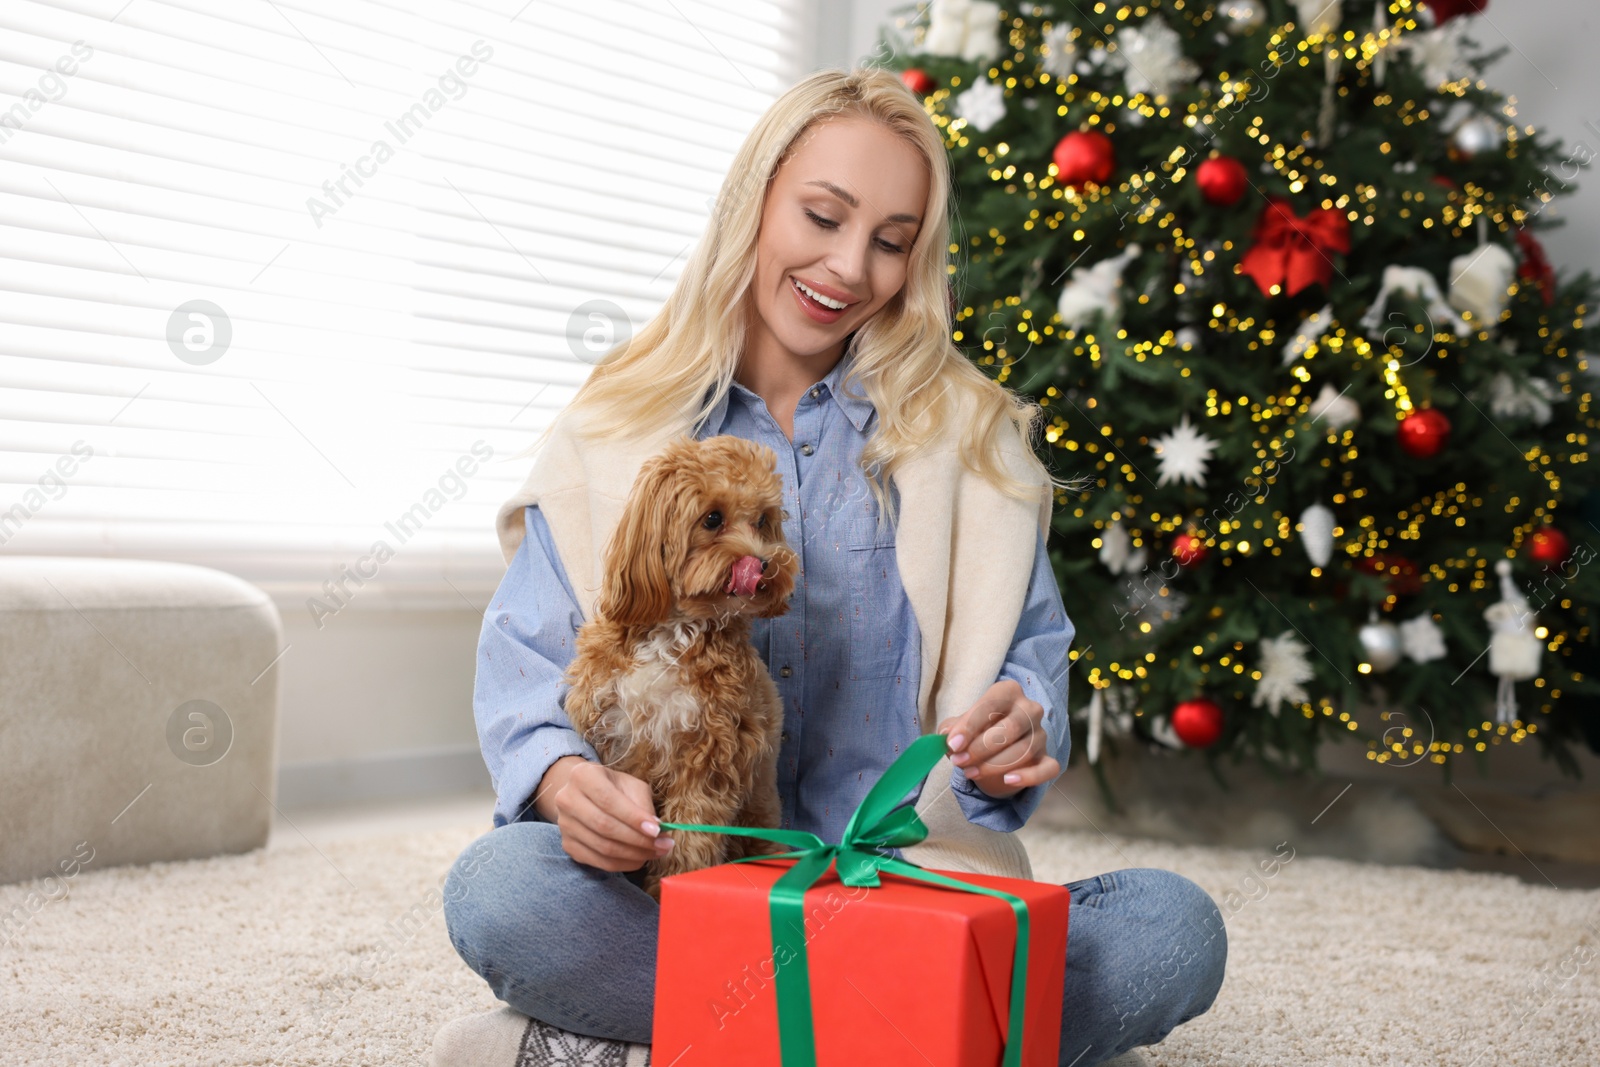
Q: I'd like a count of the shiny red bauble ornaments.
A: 7